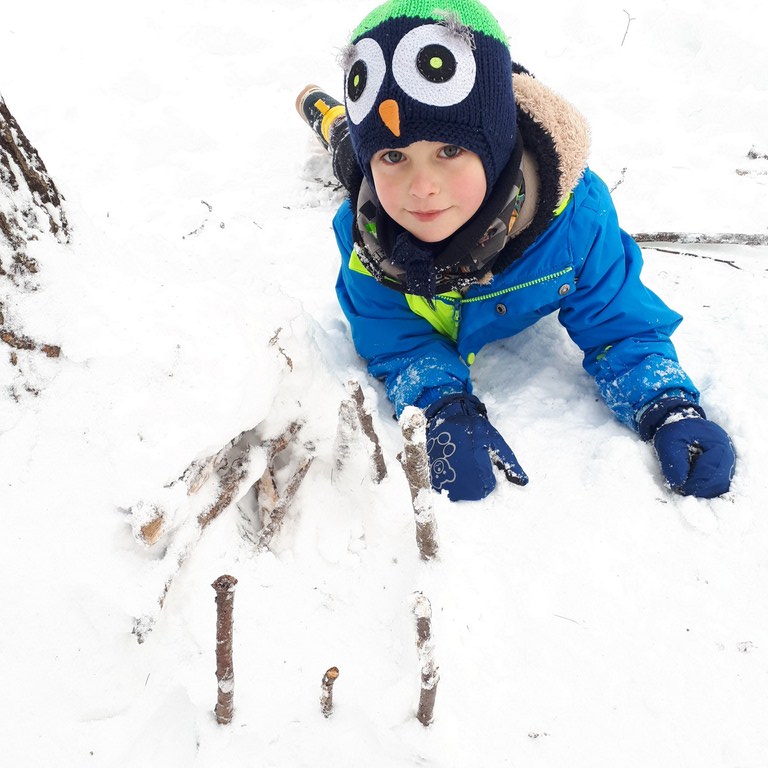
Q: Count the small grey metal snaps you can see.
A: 2